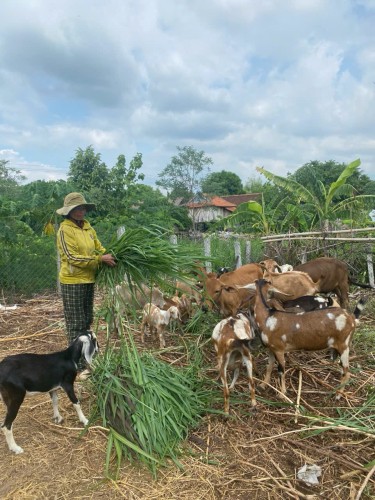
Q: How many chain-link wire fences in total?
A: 1